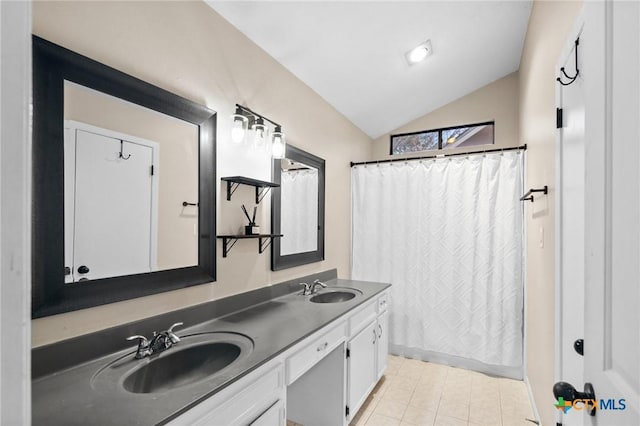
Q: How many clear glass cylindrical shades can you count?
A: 3